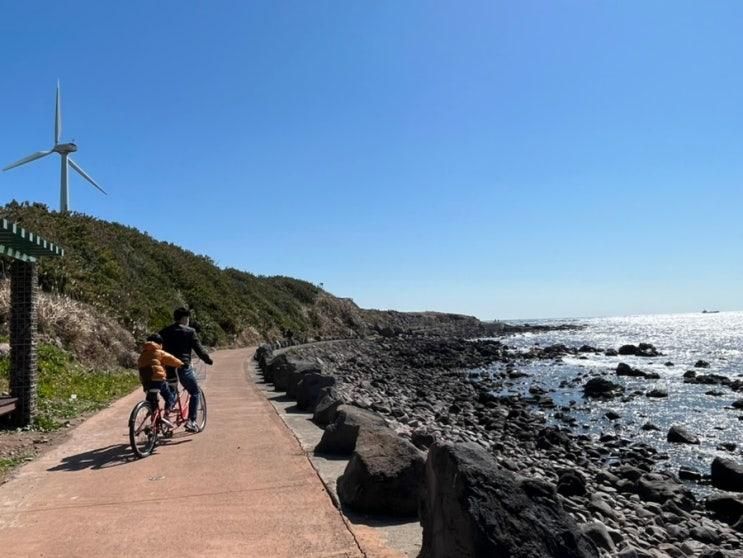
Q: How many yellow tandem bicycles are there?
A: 0